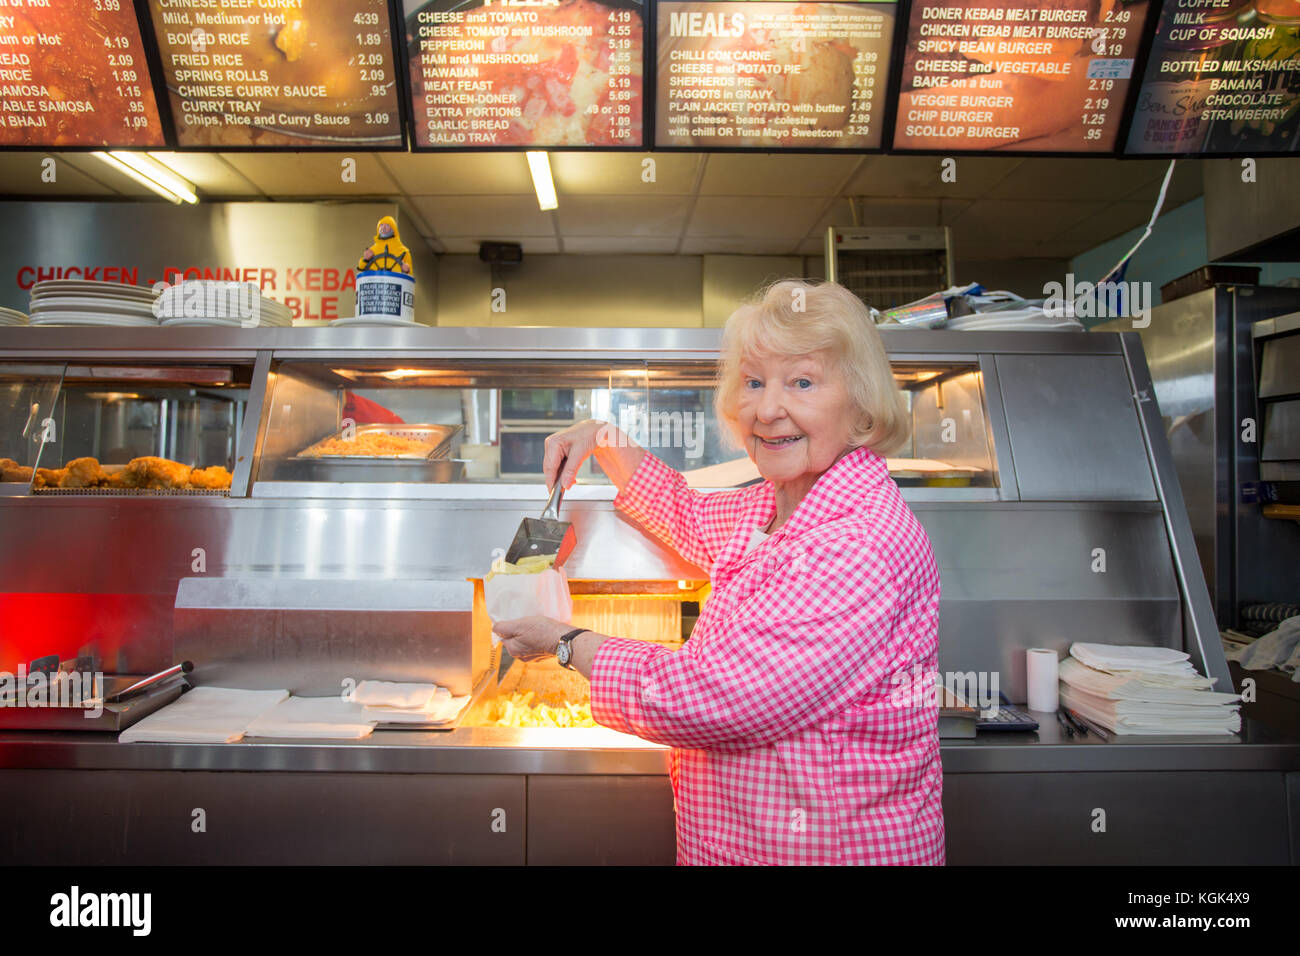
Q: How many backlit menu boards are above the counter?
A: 6